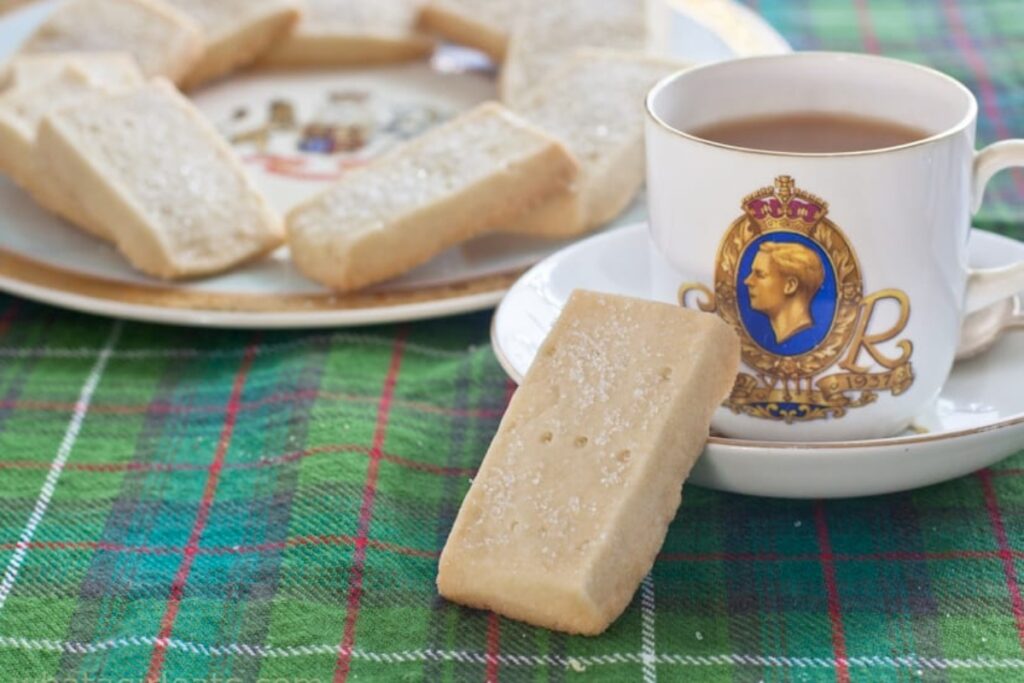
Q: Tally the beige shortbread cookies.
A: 11